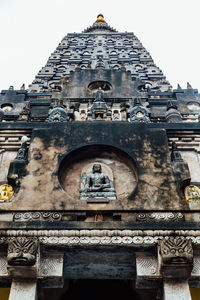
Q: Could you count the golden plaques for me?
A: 2